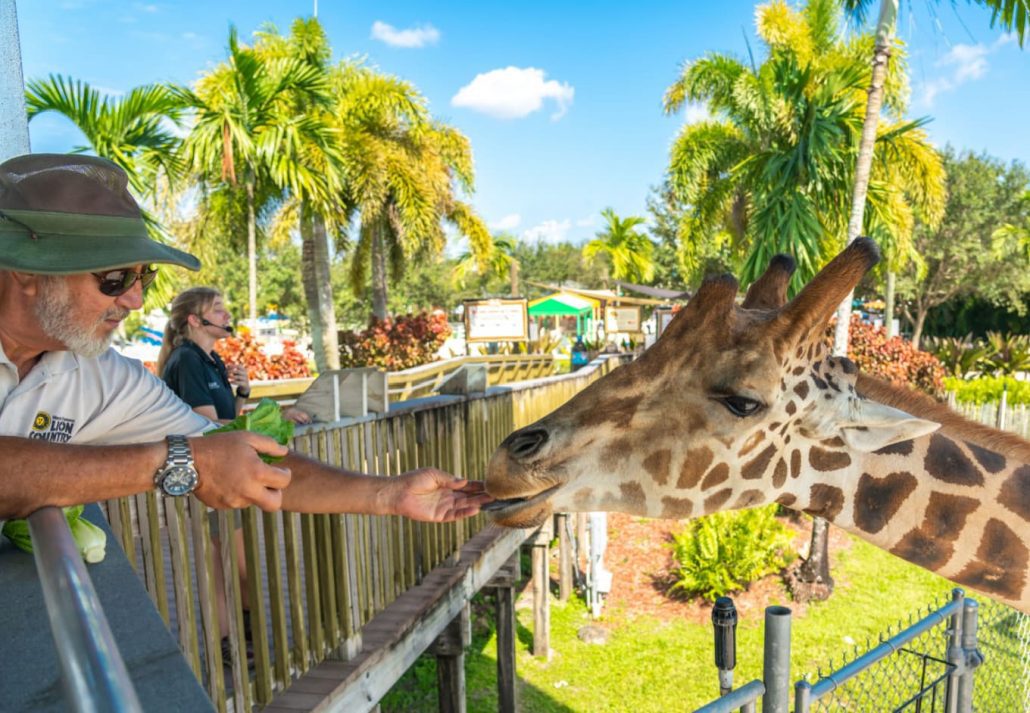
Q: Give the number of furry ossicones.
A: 3